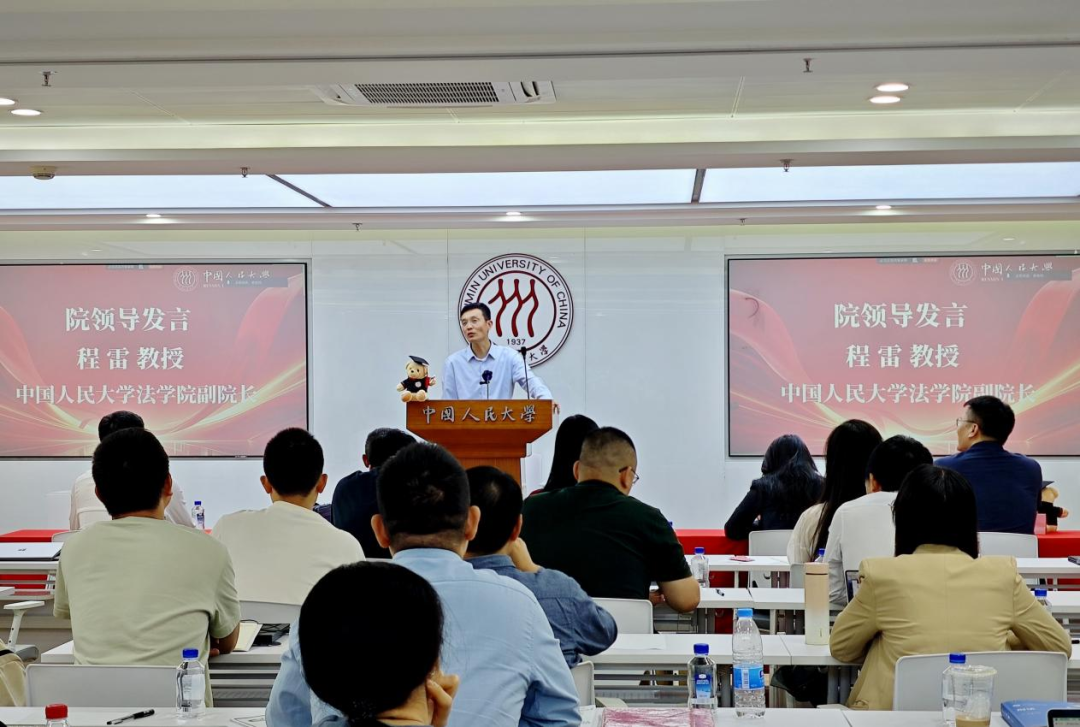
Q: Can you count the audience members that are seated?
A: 14